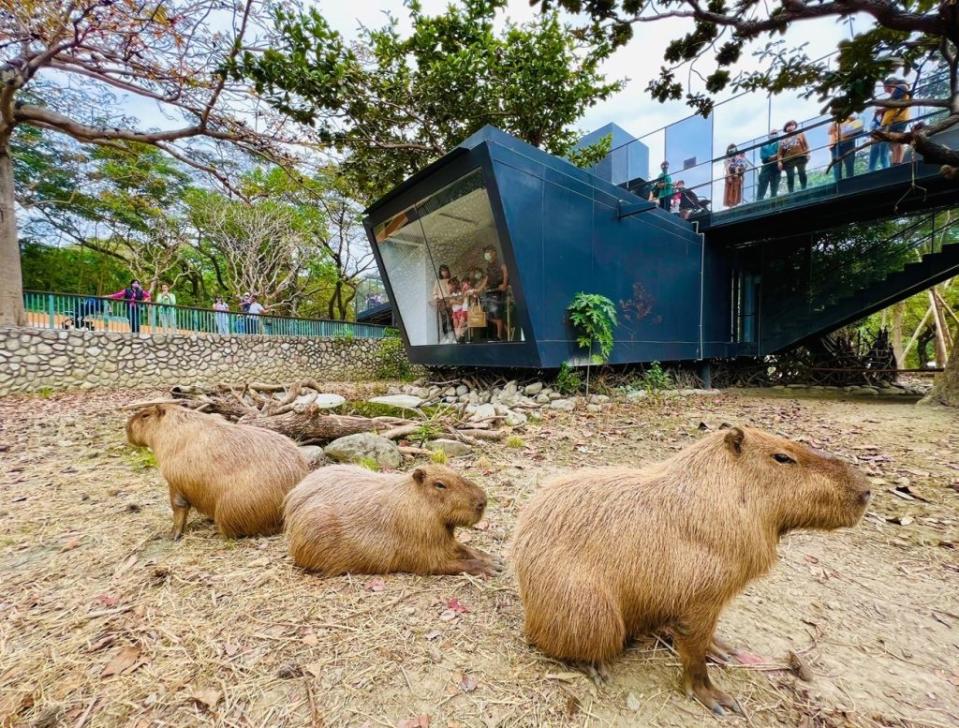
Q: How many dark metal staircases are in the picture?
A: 1